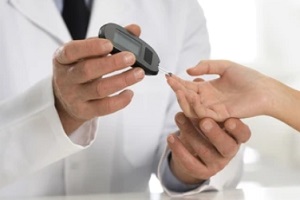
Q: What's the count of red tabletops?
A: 0